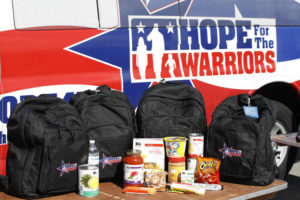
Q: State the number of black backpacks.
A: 4